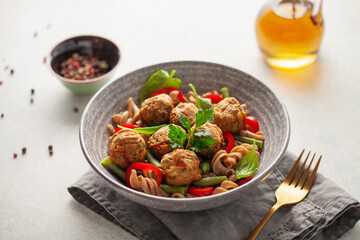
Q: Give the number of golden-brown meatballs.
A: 7